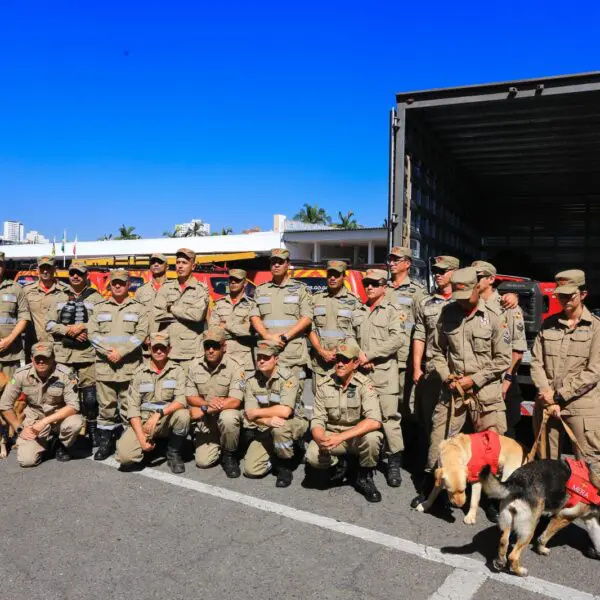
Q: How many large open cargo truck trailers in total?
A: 1